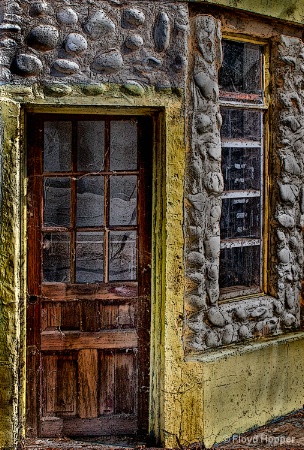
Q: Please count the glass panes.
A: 14